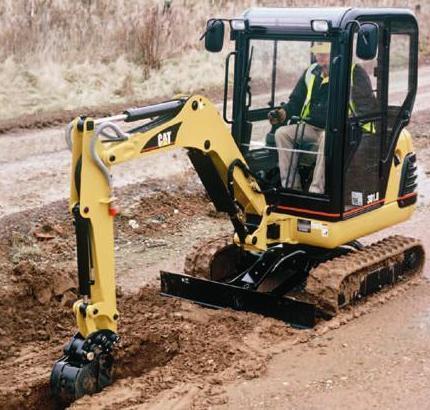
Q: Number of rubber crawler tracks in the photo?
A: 2